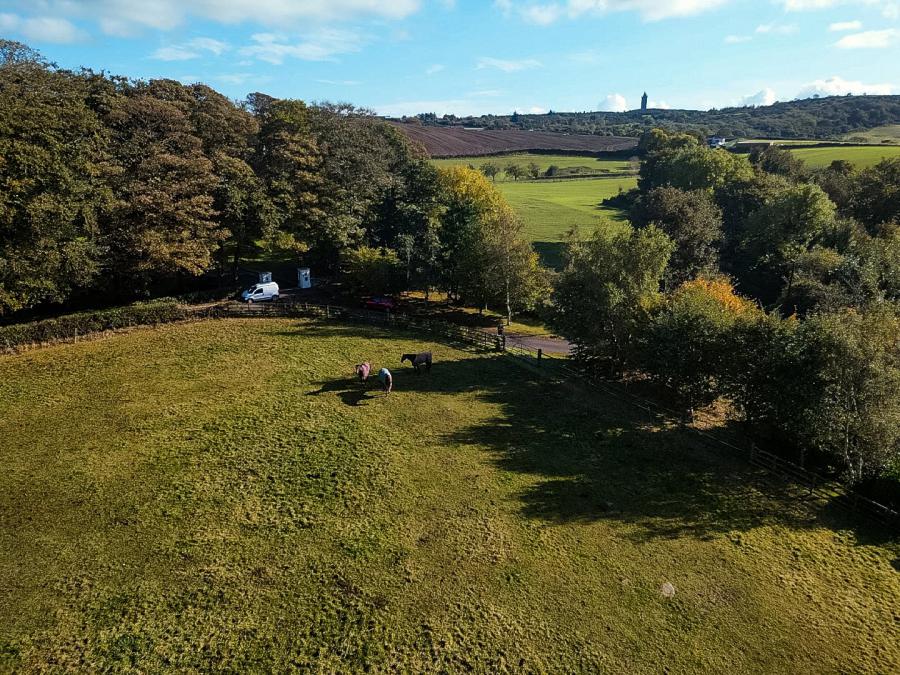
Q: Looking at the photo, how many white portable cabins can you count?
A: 2